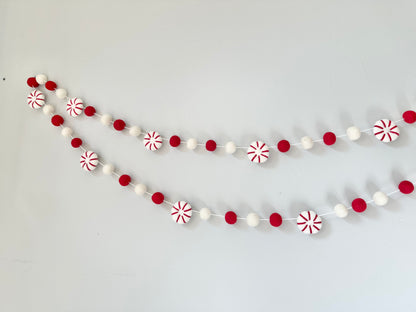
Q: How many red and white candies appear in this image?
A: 8